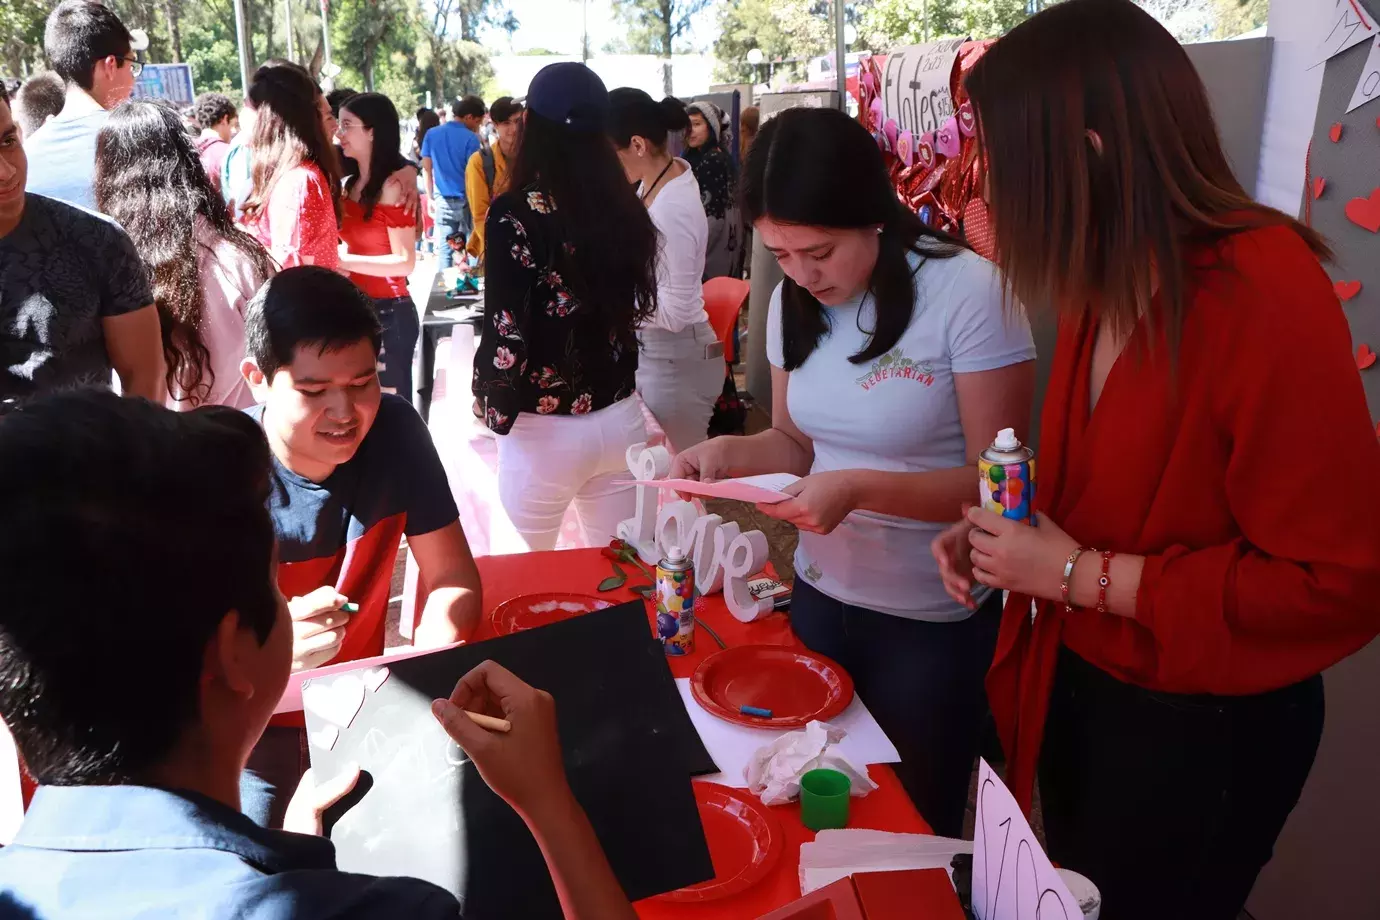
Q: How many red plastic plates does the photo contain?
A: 3